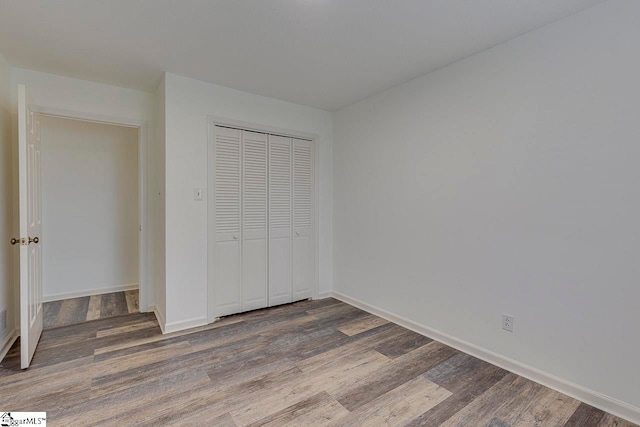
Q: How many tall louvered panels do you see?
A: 4